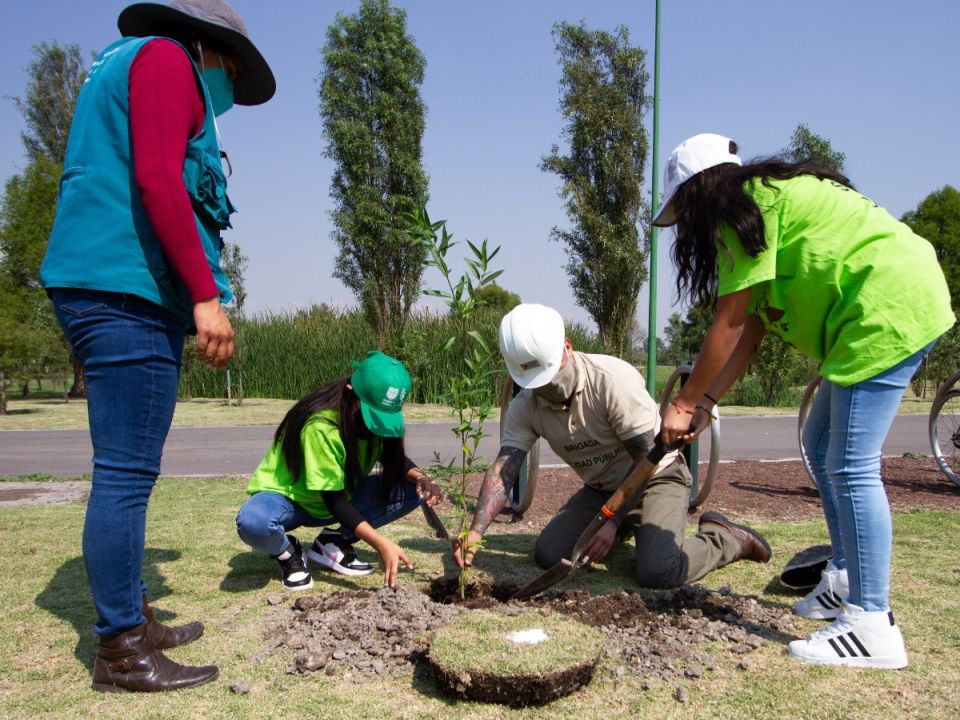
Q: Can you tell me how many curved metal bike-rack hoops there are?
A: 4